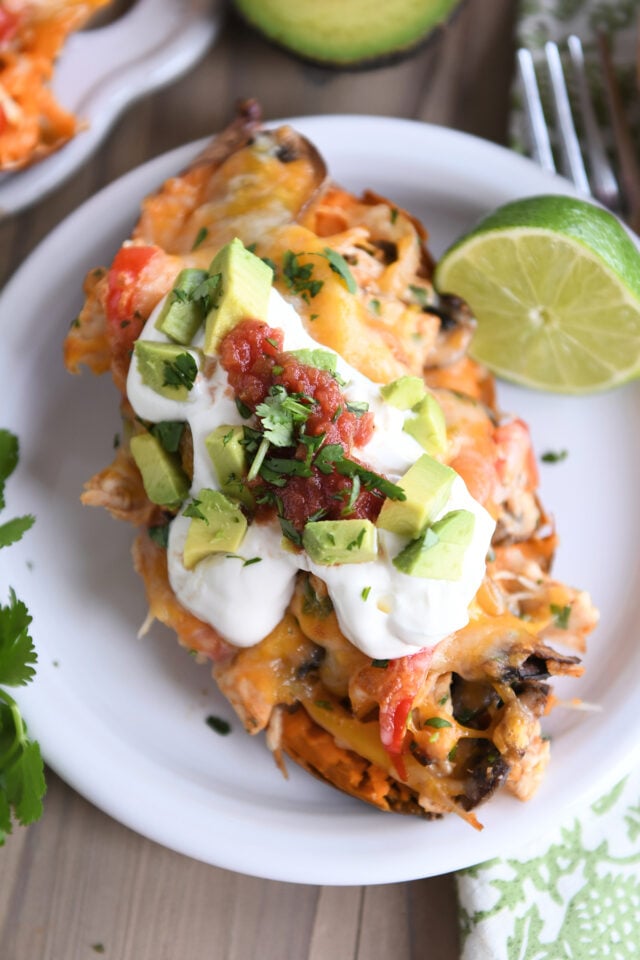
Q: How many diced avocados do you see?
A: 12